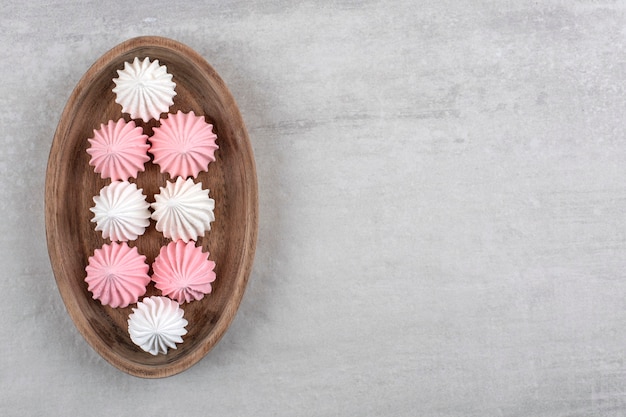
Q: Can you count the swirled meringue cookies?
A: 8